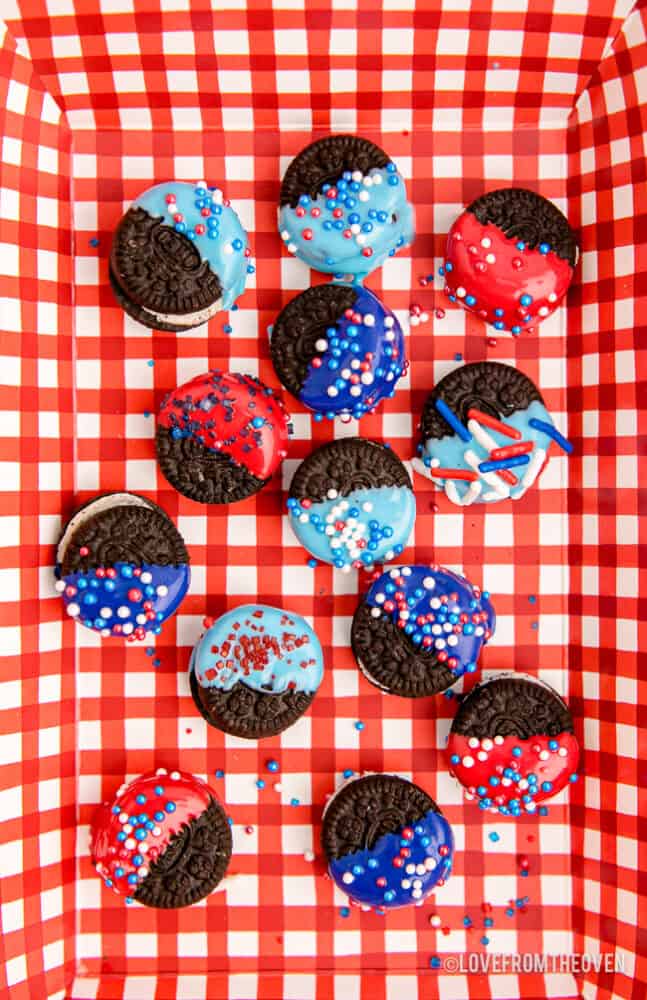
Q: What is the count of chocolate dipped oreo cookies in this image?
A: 13